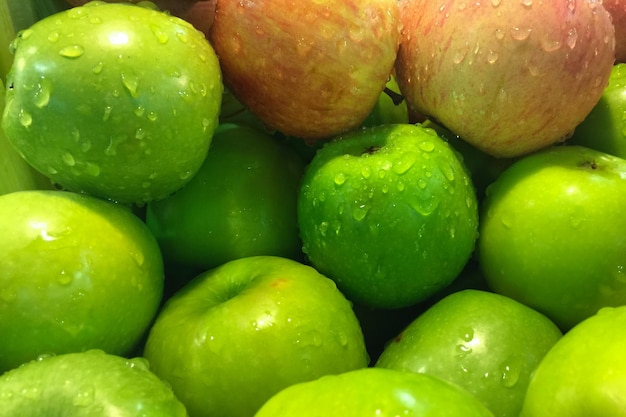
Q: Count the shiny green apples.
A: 11